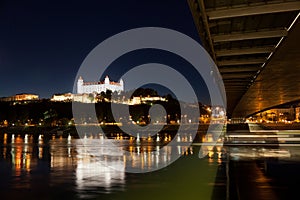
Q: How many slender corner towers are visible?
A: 3